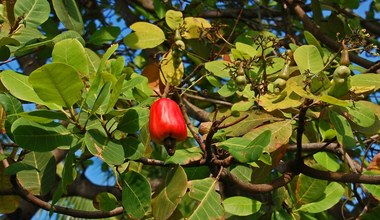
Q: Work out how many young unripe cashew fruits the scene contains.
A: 4